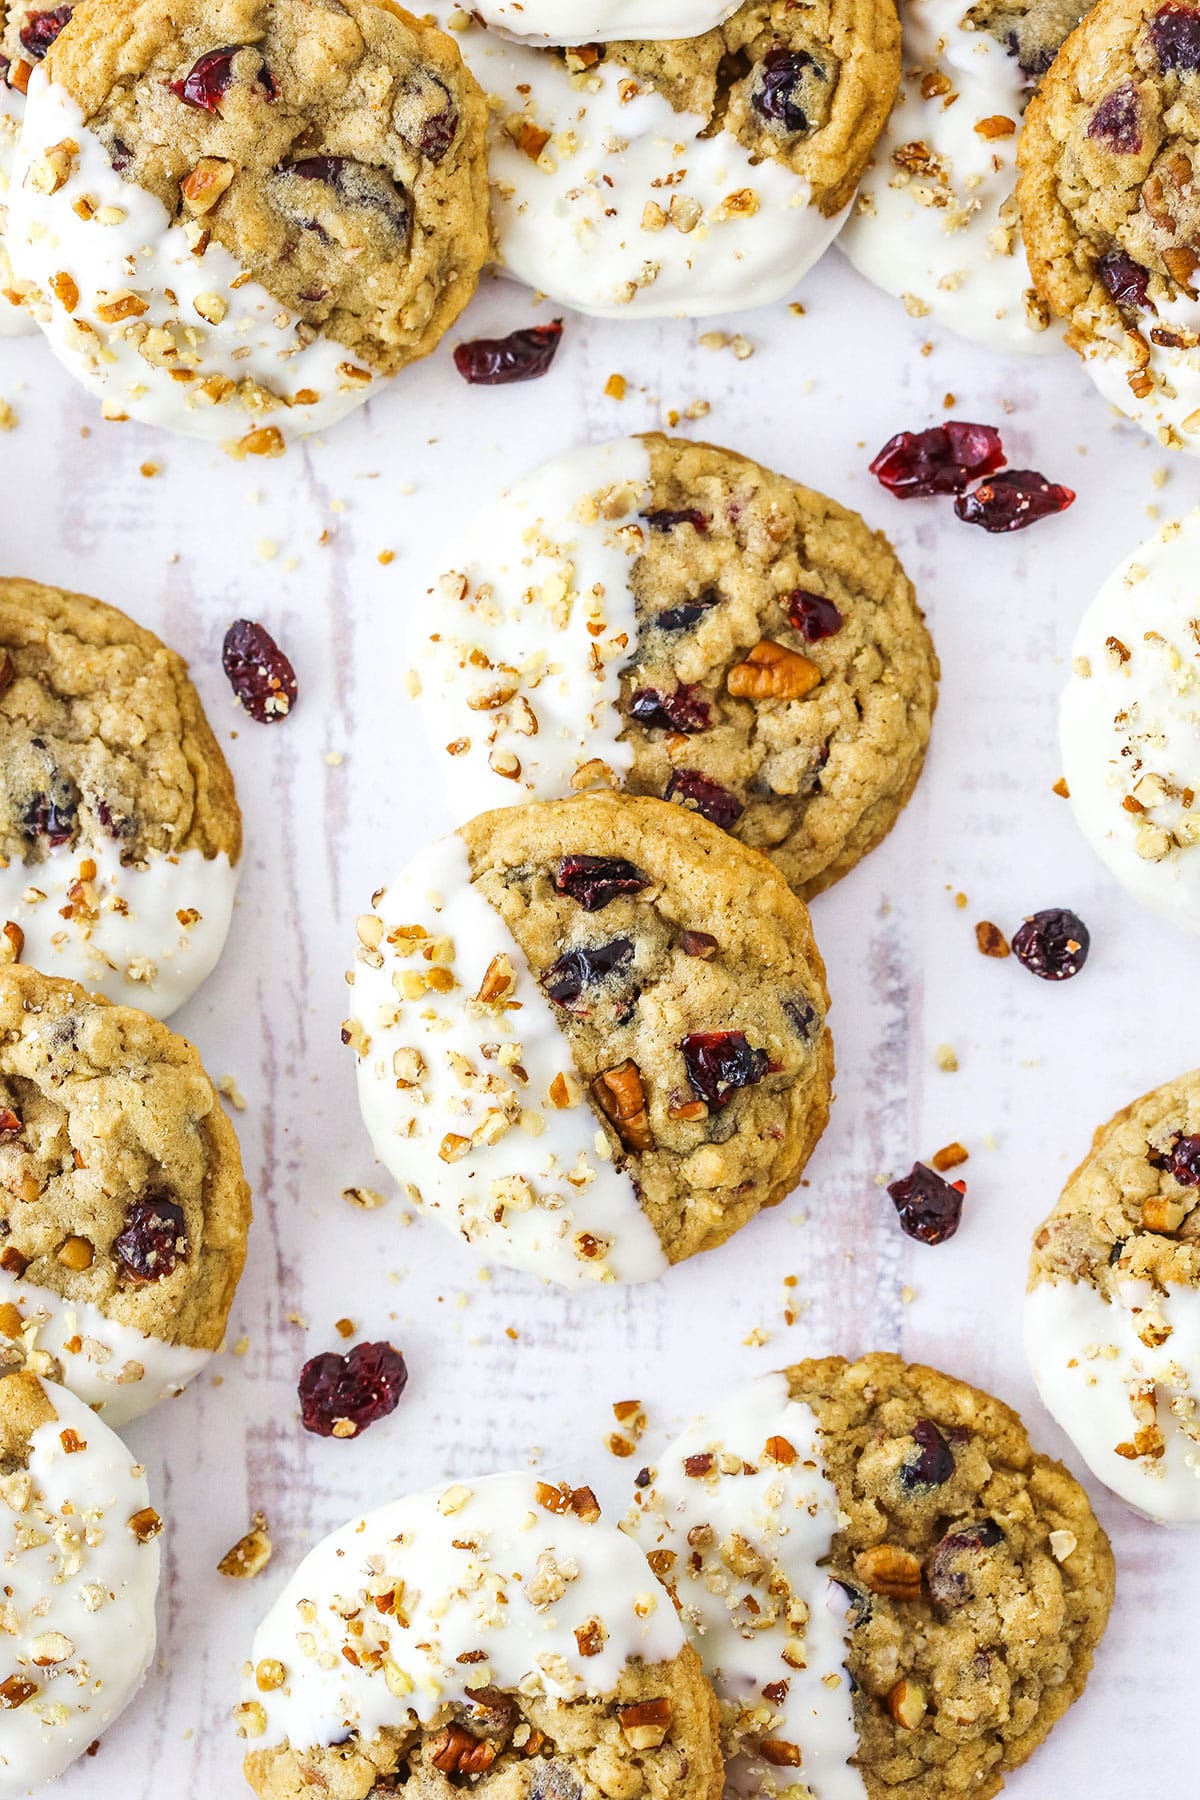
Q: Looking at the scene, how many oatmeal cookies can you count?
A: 15